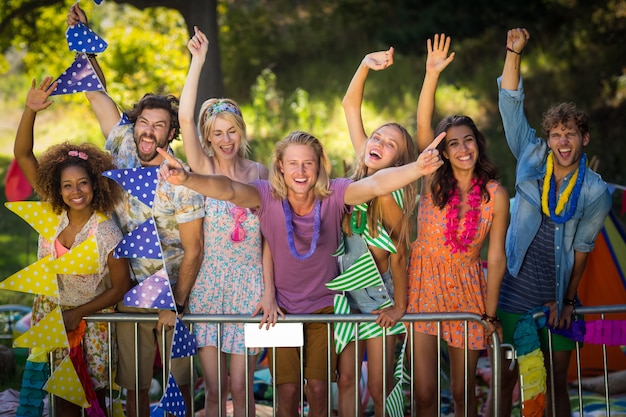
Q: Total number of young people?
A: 7